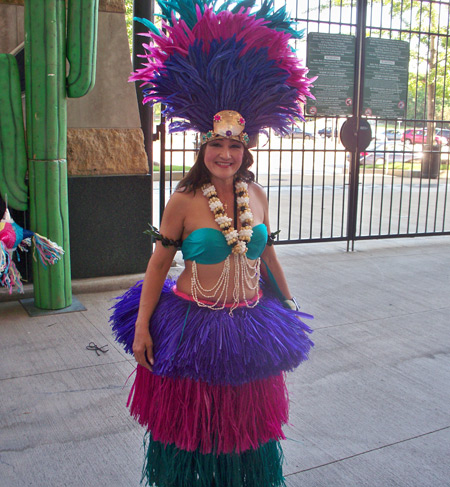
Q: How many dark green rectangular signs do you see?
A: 2